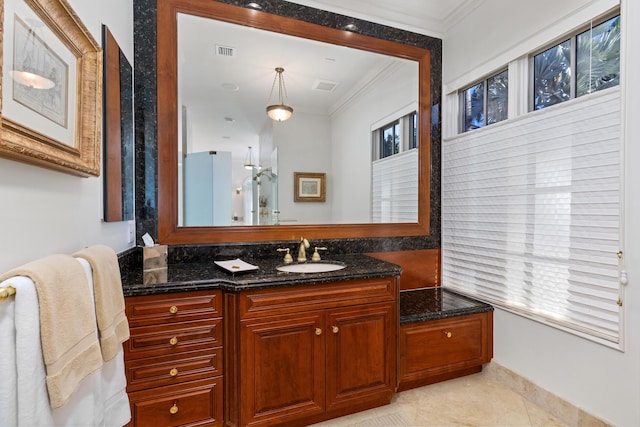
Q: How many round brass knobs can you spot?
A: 7